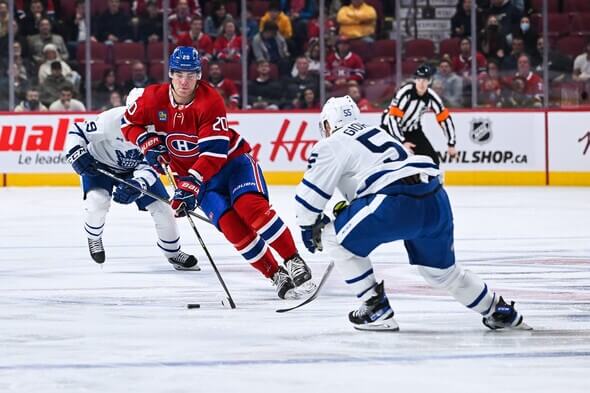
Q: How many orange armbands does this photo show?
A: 2